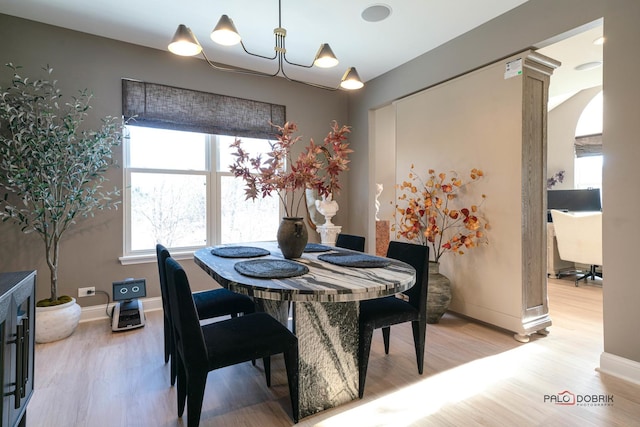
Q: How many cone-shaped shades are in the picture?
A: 4